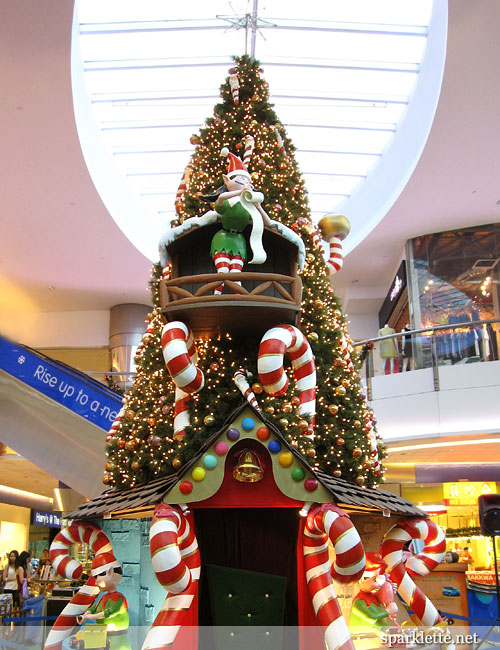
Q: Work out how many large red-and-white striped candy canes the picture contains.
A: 6